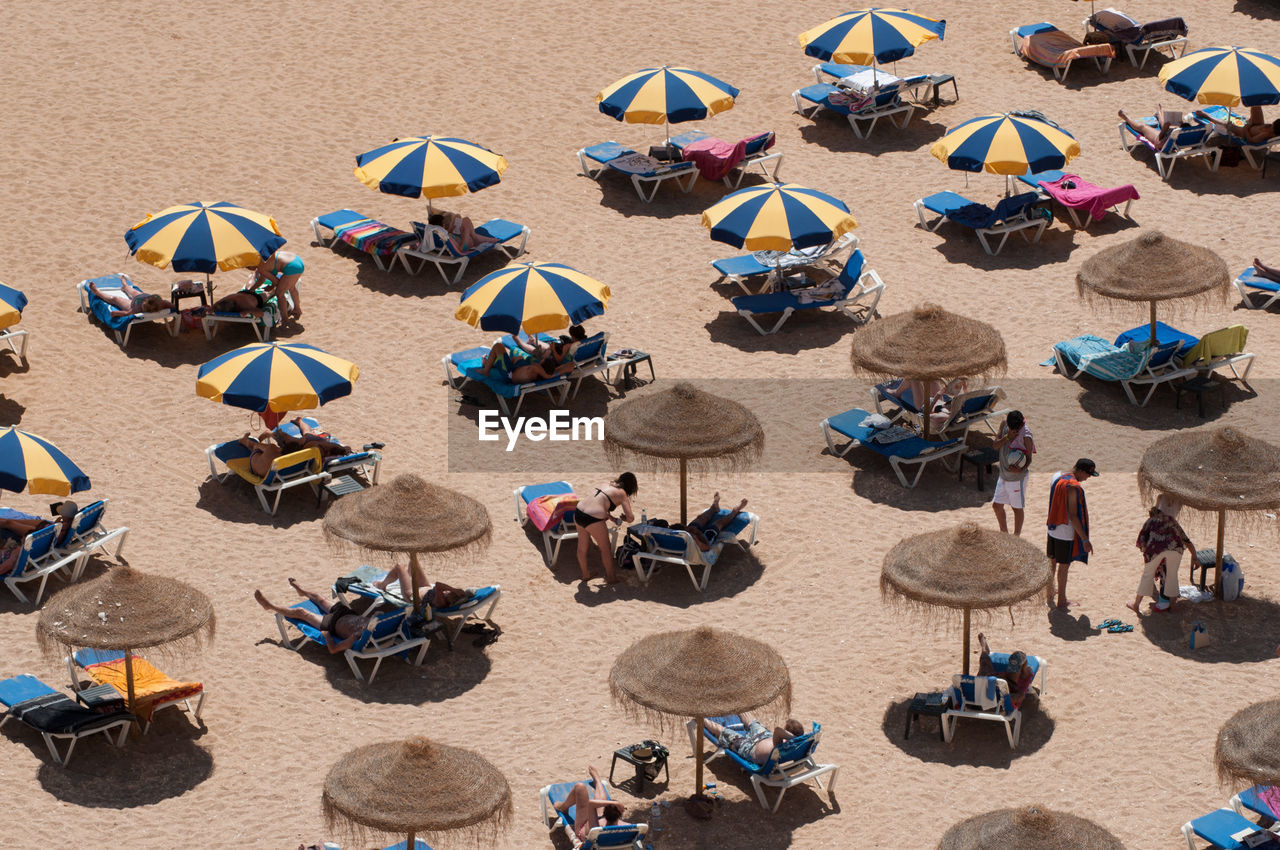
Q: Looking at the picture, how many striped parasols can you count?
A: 11